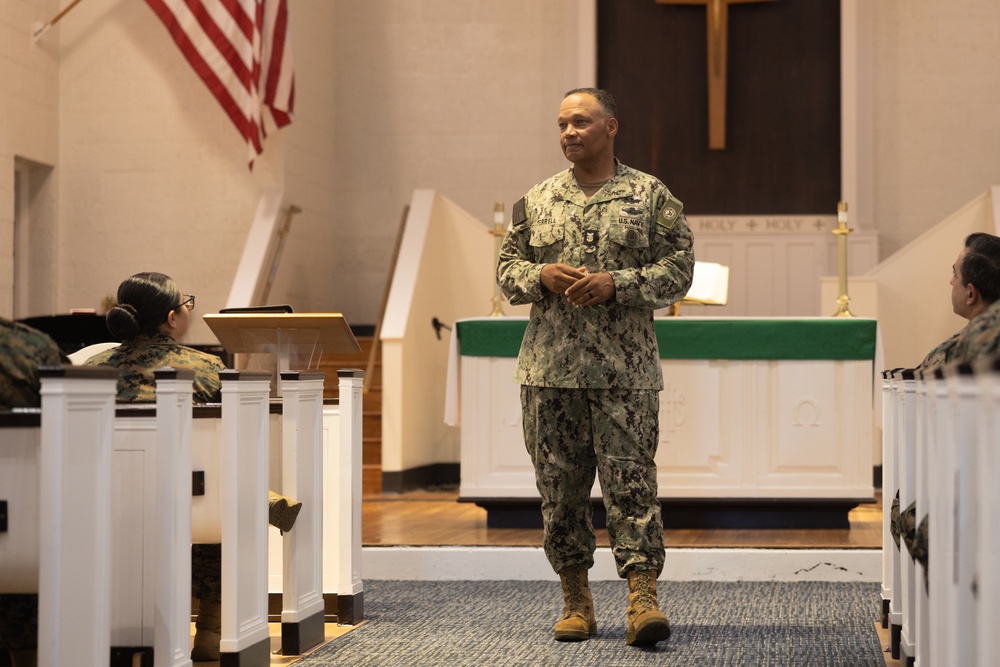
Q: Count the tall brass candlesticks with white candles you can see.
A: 2